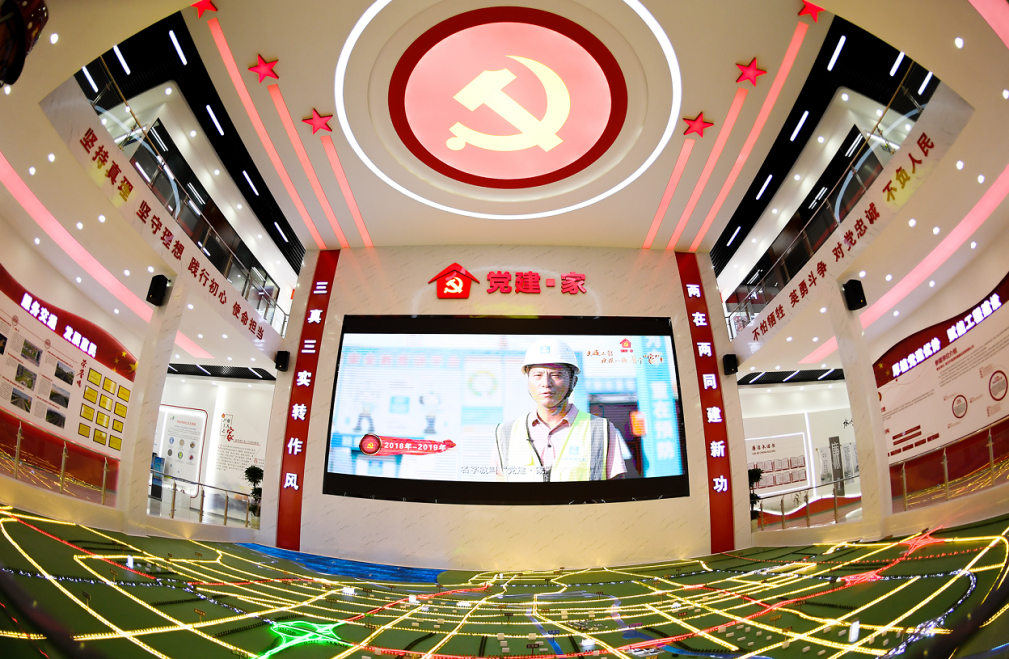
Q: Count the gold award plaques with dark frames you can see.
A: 12